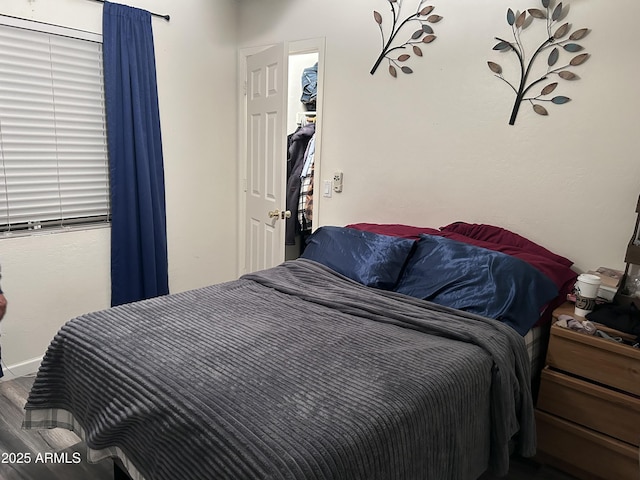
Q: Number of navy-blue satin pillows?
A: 2